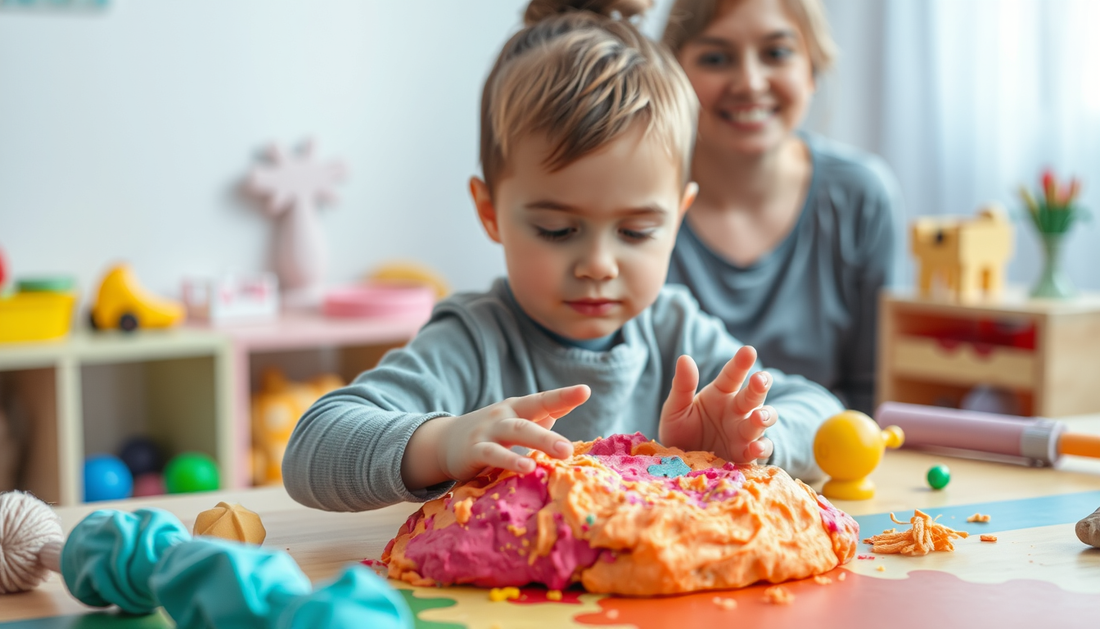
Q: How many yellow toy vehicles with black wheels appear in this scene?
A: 1